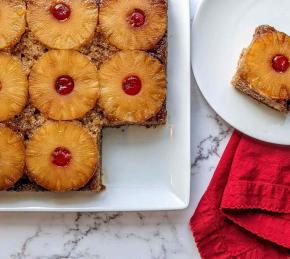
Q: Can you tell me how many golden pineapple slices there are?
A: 9